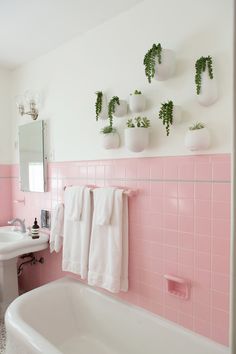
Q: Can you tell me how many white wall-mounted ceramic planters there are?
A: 9